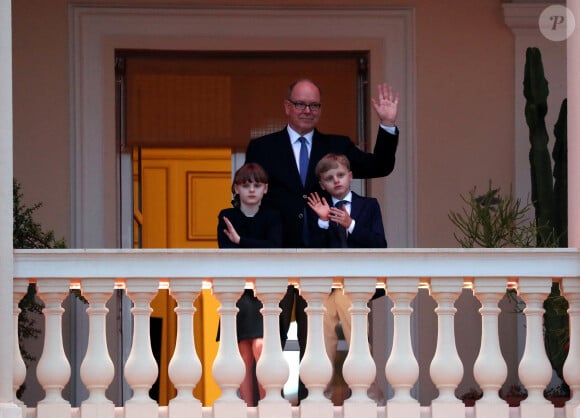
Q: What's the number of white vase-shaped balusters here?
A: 14